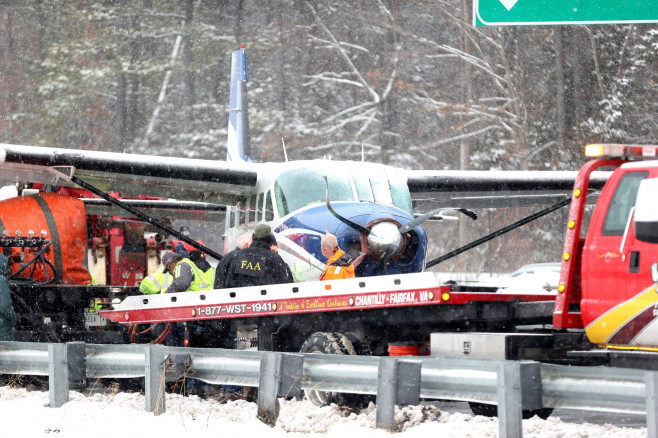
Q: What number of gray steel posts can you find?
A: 6